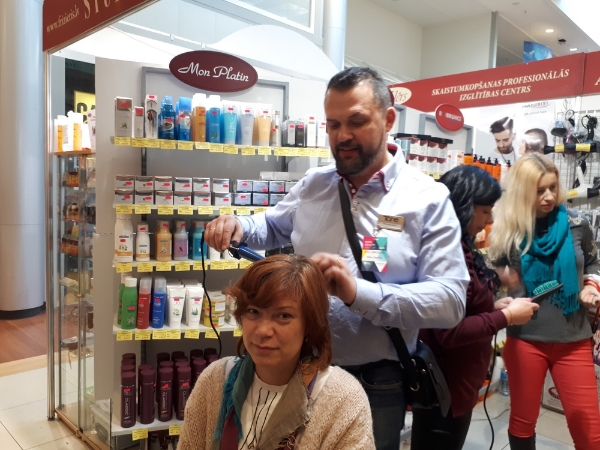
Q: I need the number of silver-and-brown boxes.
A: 12